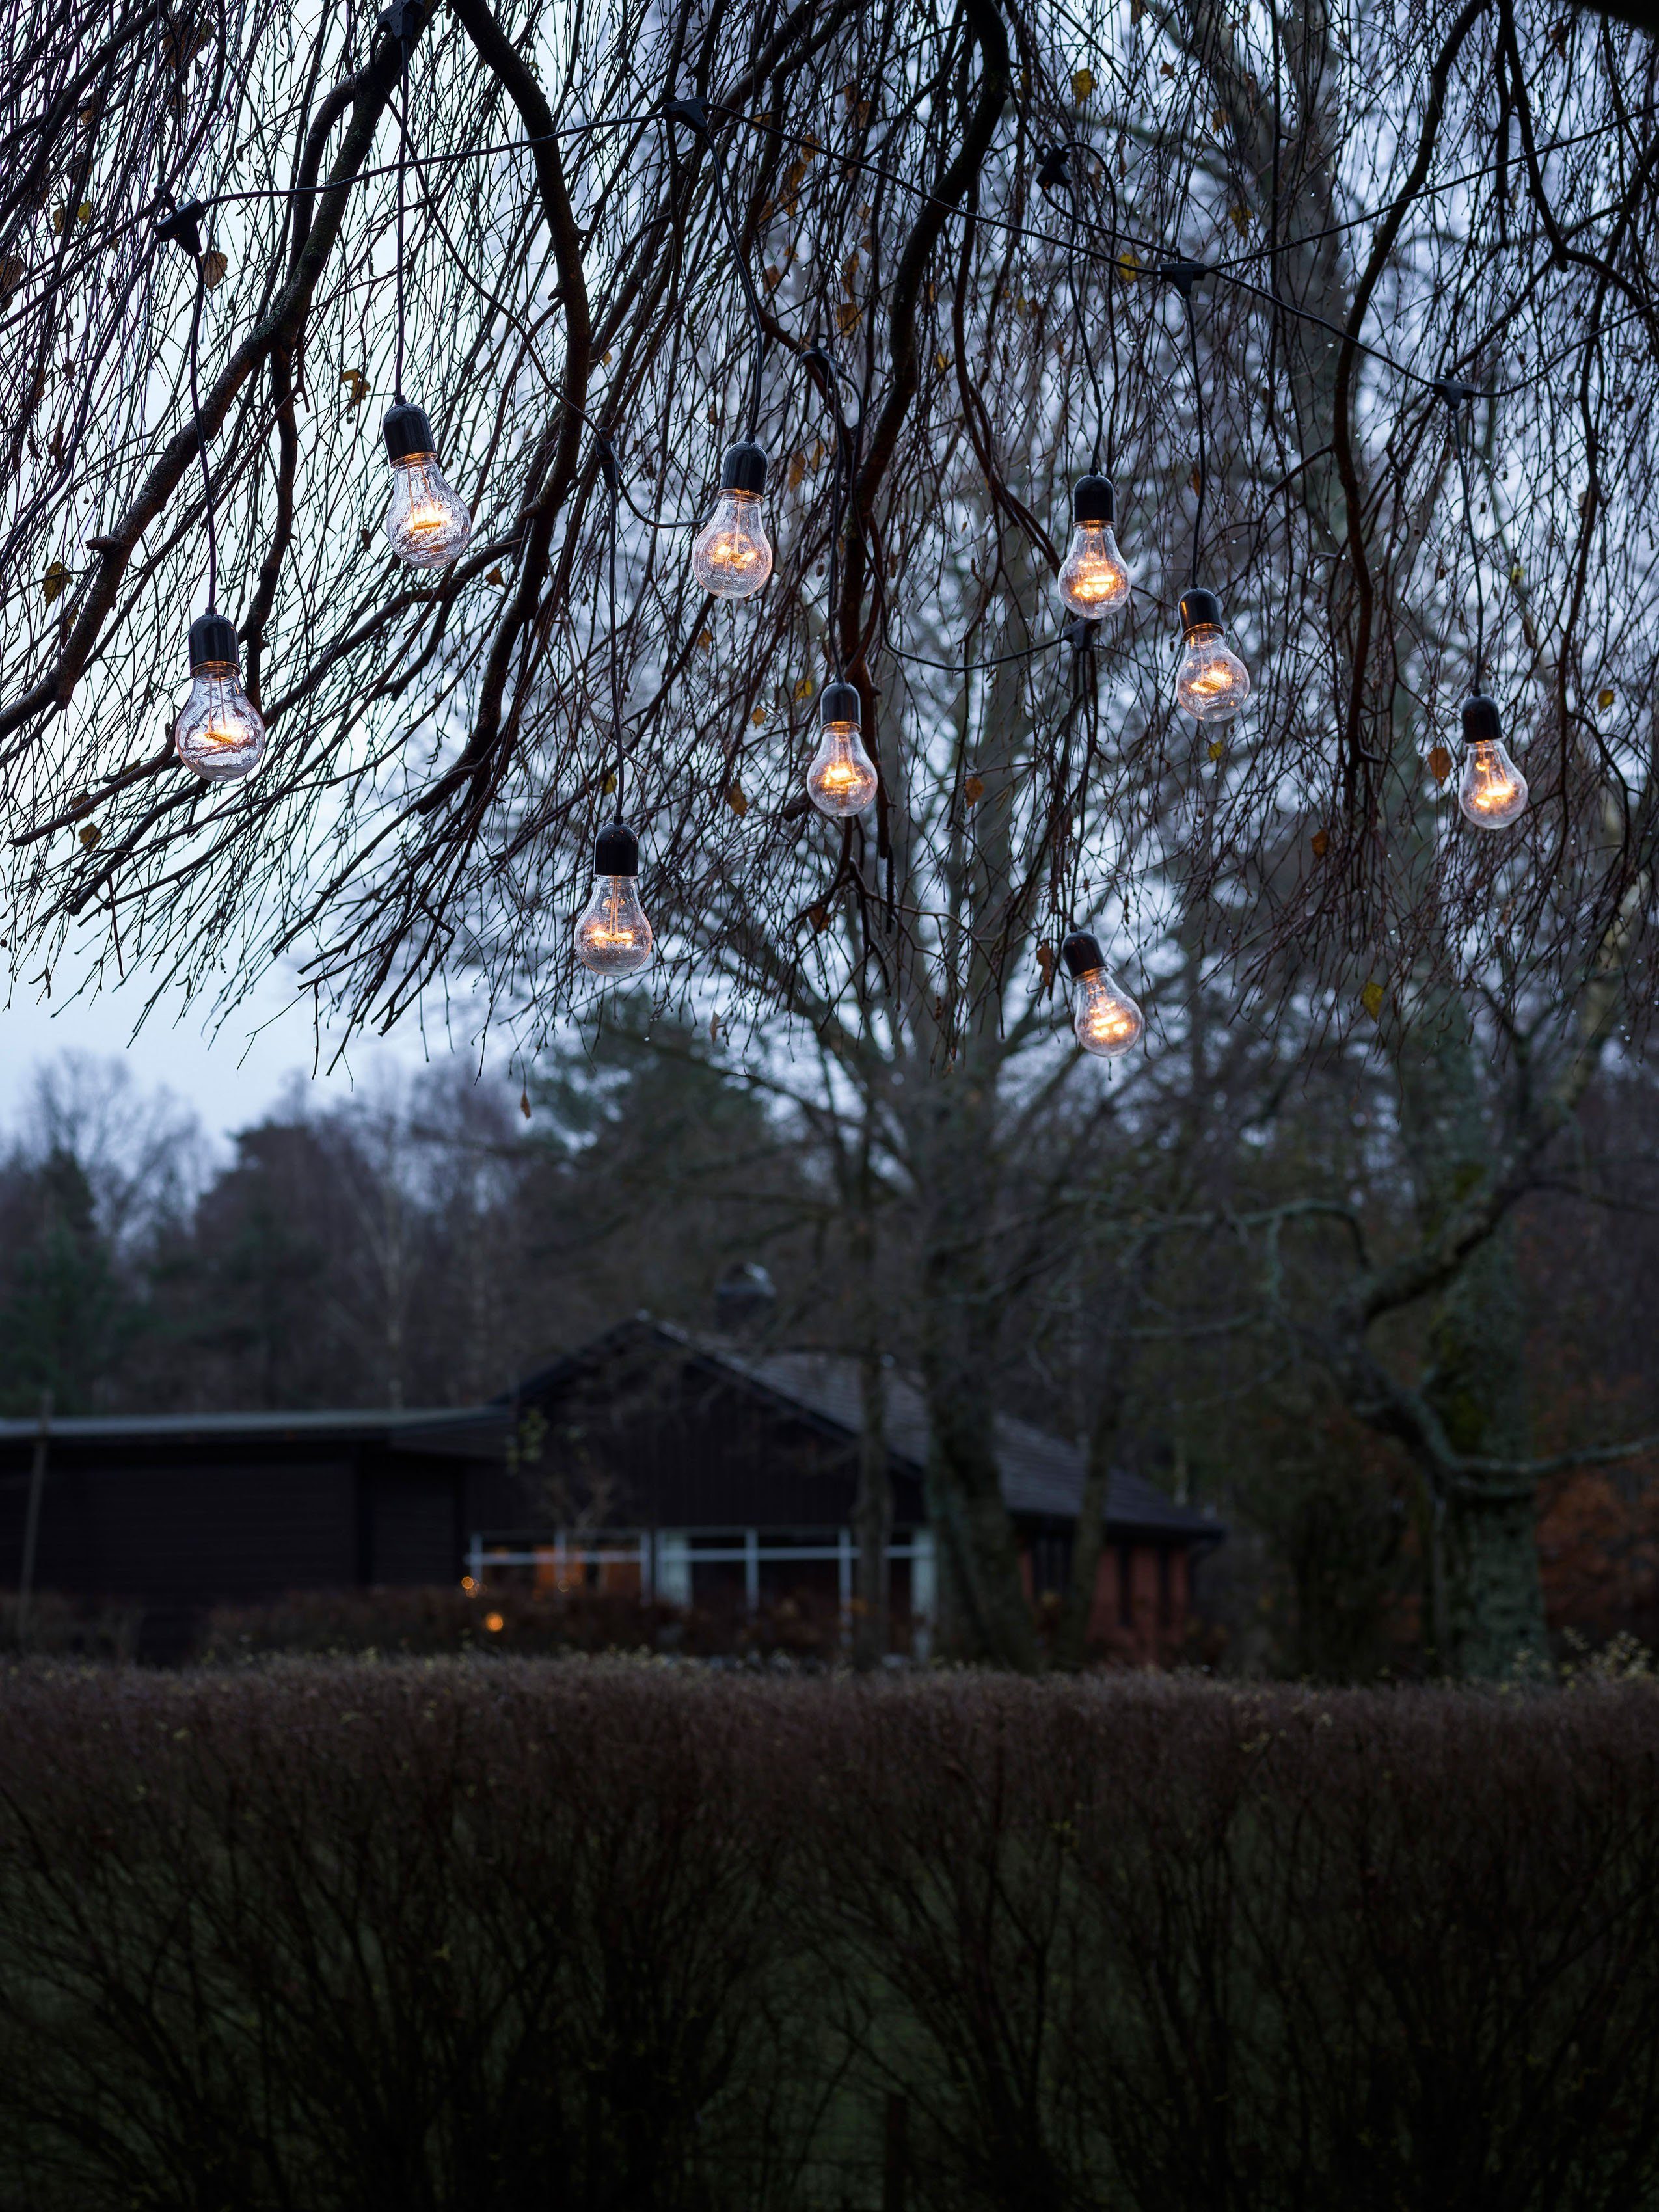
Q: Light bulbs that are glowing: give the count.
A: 9